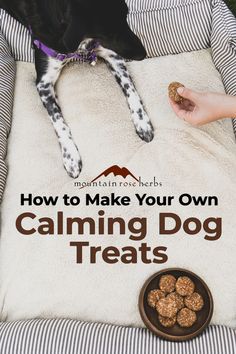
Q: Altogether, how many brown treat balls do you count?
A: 9